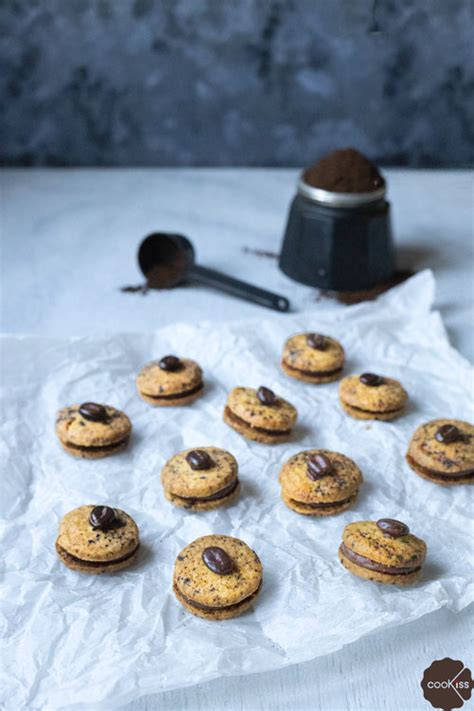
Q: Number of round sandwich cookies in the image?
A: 11